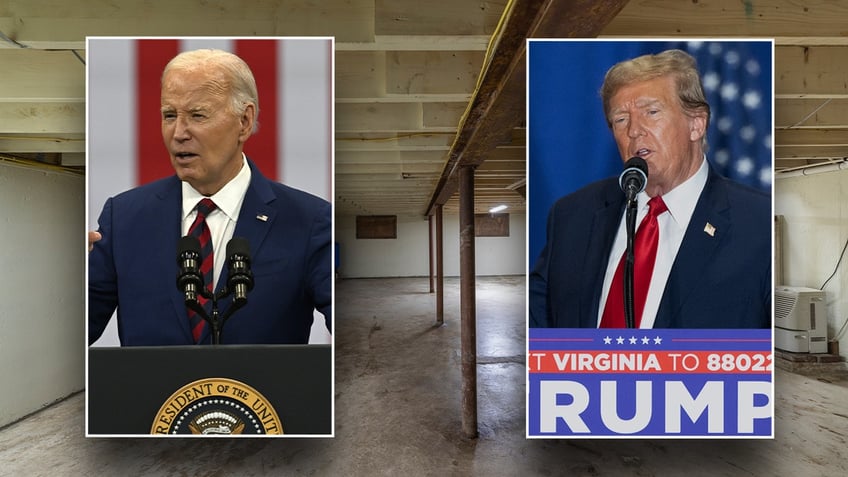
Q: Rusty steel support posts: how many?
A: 3